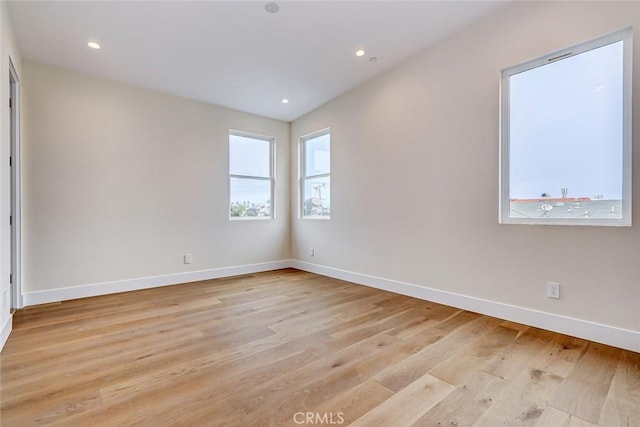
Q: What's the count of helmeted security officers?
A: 0